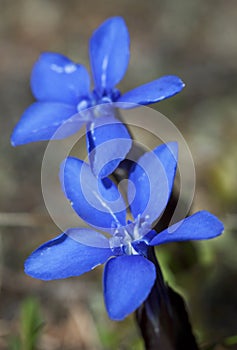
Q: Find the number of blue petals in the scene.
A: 10